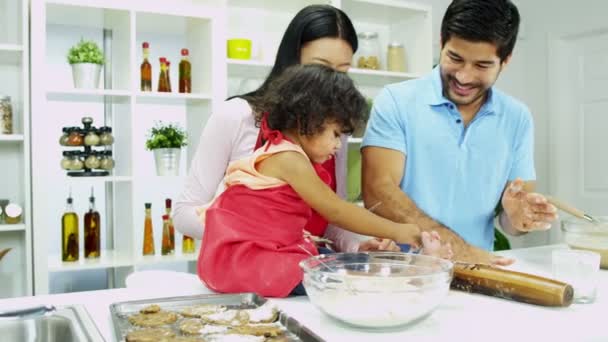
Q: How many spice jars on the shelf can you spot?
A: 8